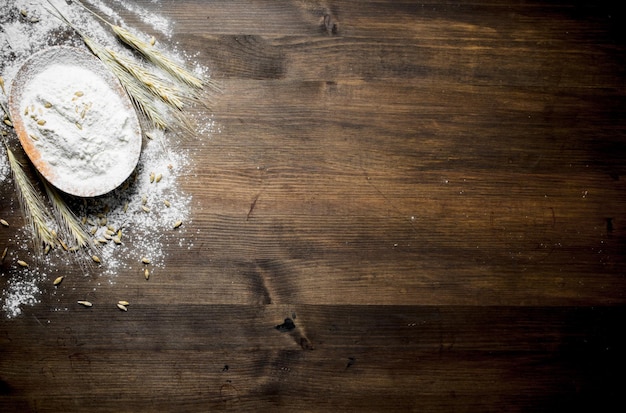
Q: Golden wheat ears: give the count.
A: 5